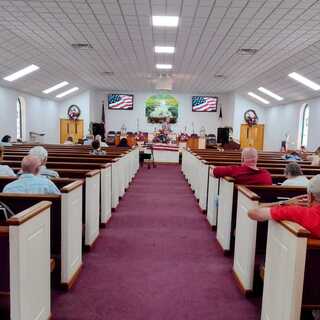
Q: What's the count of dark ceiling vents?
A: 4